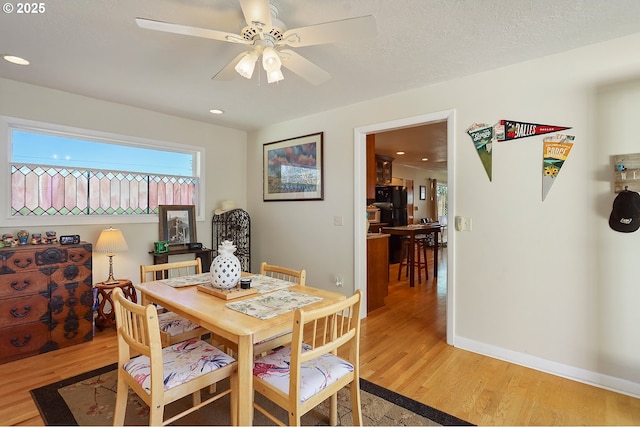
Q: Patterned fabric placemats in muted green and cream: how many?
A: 3